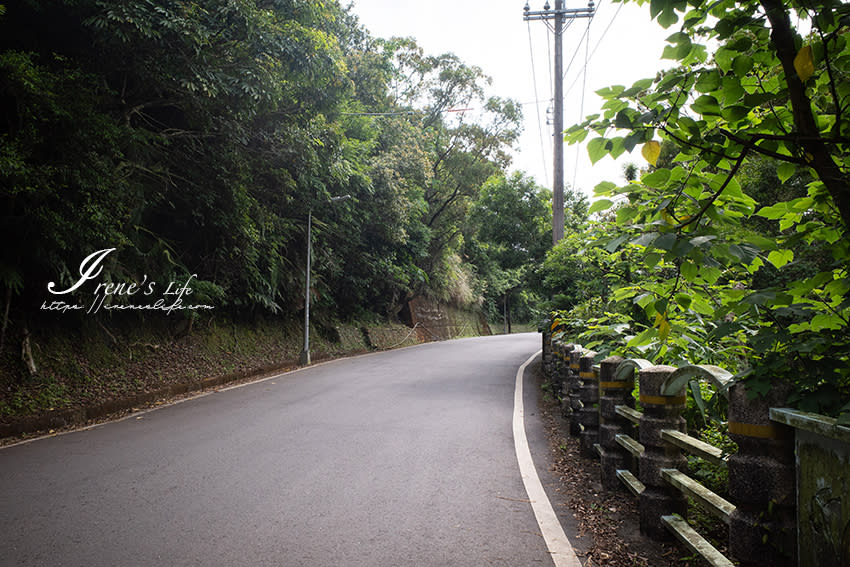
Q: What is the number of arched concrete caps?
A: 2